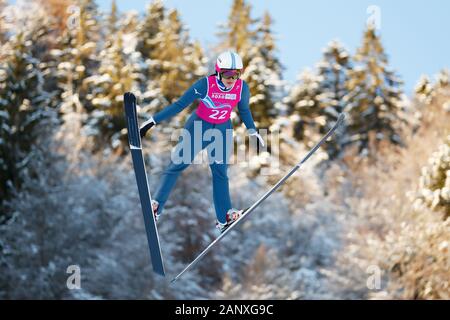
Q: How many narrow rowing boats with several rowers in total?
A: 0